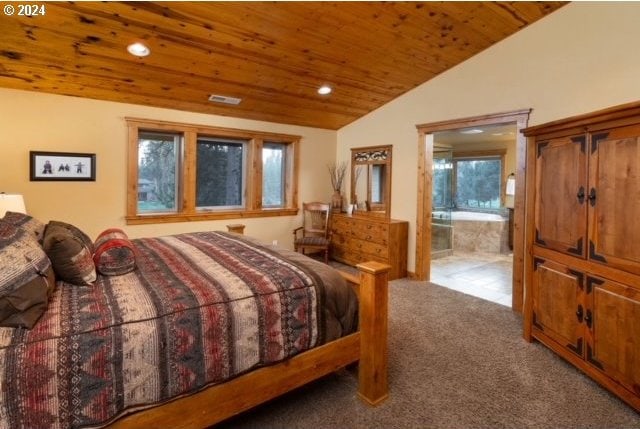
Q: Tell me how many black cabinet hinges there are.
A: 12